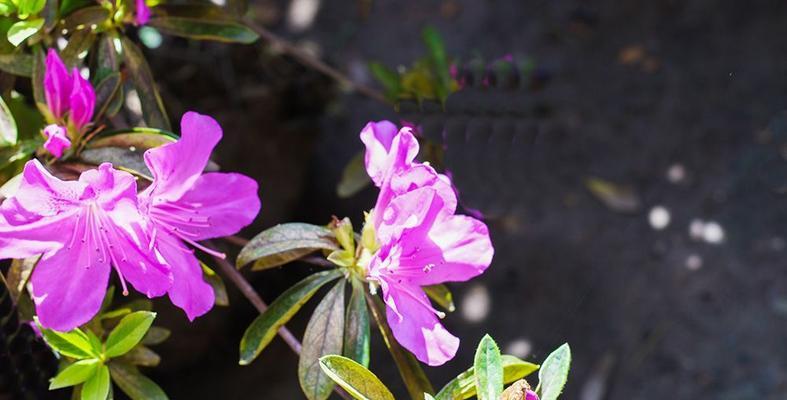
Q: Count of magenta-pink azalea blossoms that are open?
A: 4